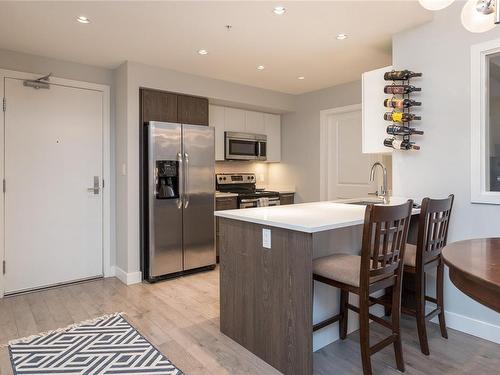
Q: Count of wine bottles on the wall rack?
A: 6